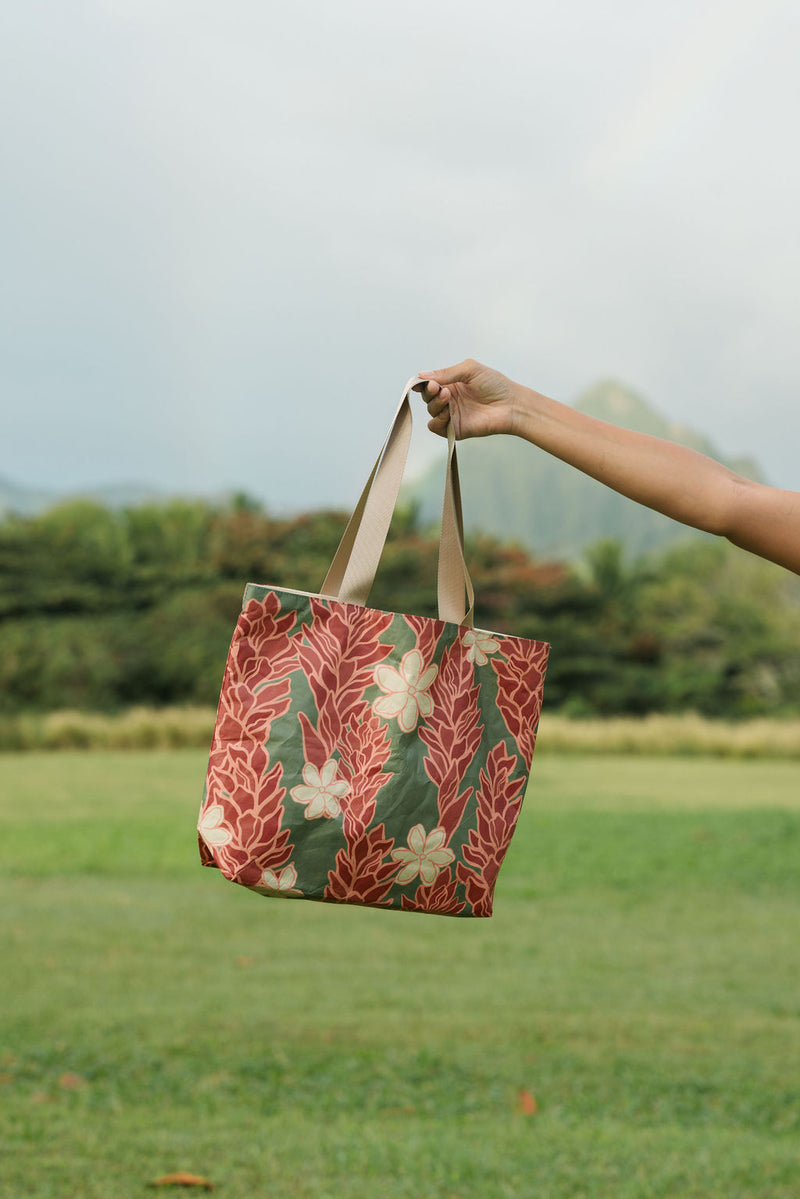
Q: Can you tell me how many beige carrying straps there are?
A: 2